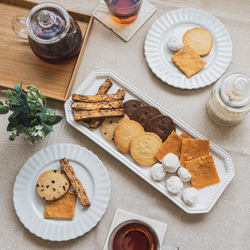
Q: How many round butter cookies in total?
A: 3